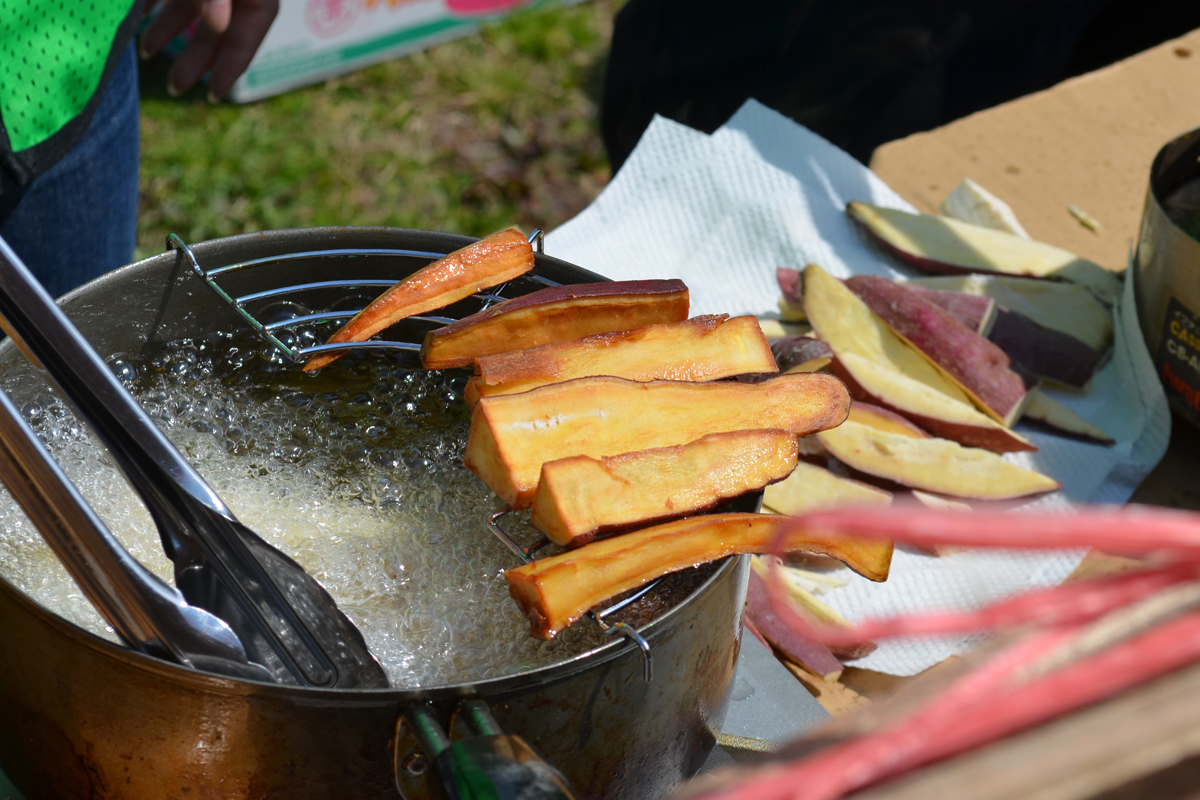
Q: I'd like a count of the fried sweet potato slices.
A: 6